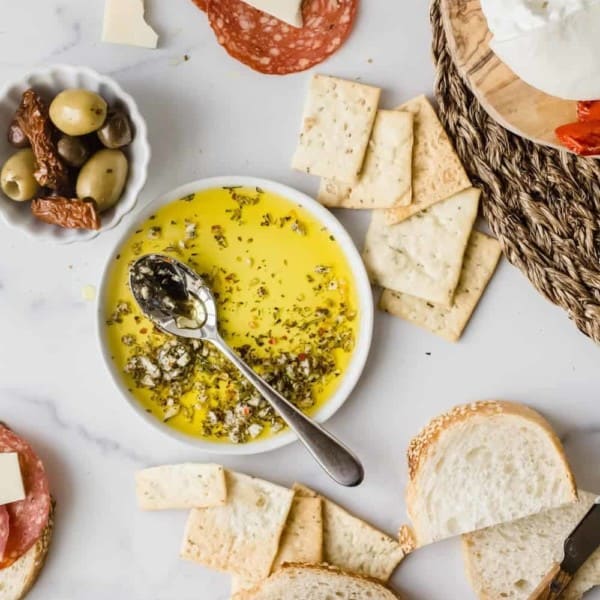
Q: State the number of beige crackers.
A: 9